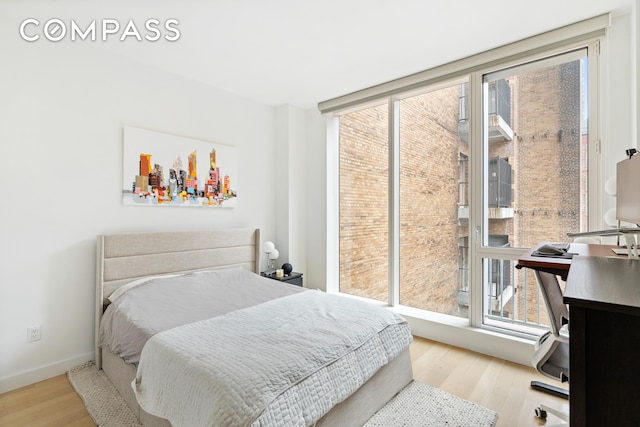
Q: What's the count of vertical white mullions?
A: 2